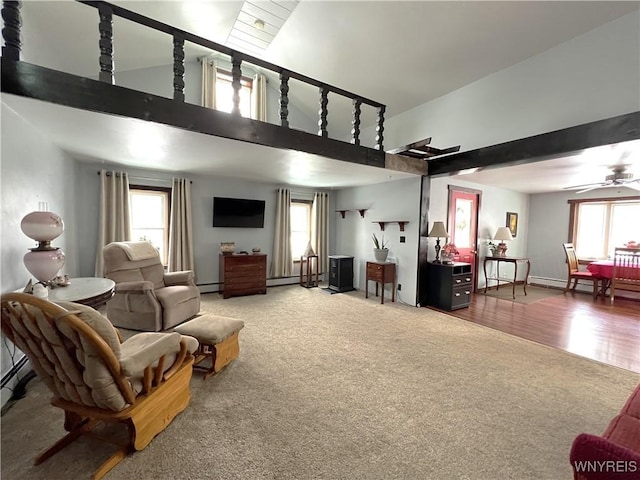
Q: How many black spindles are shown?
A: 8